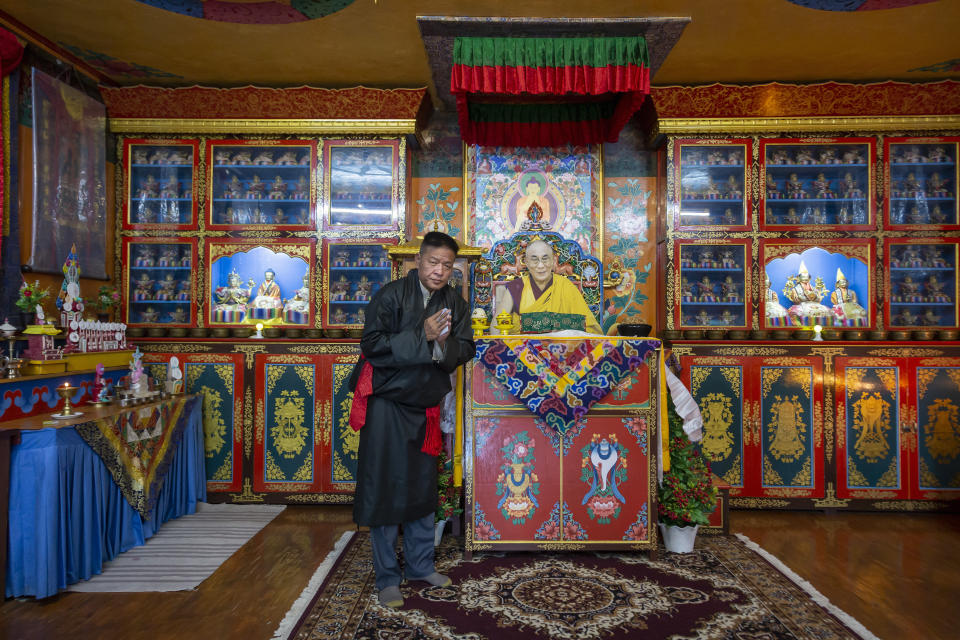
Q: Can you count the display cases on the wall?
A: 12